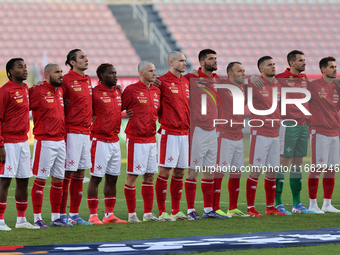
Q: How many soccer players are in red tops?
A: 11